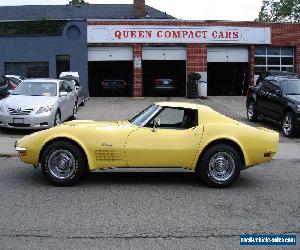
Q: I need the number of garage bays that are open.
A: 3